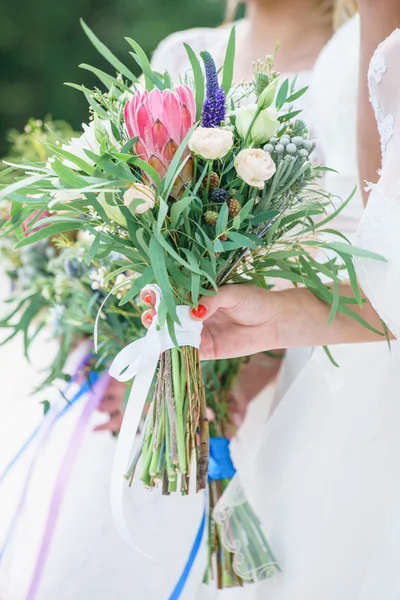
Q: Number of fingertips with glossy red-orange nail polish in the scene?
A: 3